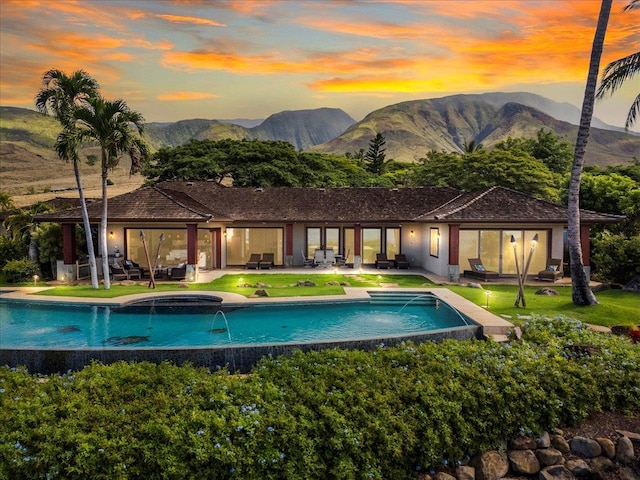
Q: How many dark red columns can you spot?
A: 6